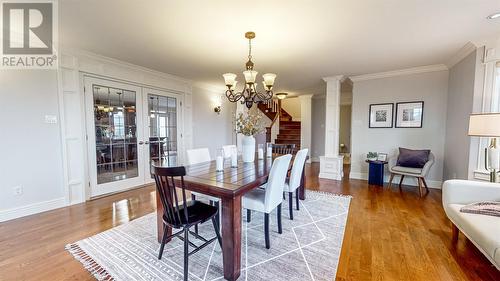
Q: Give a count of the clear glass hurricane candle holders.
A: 4